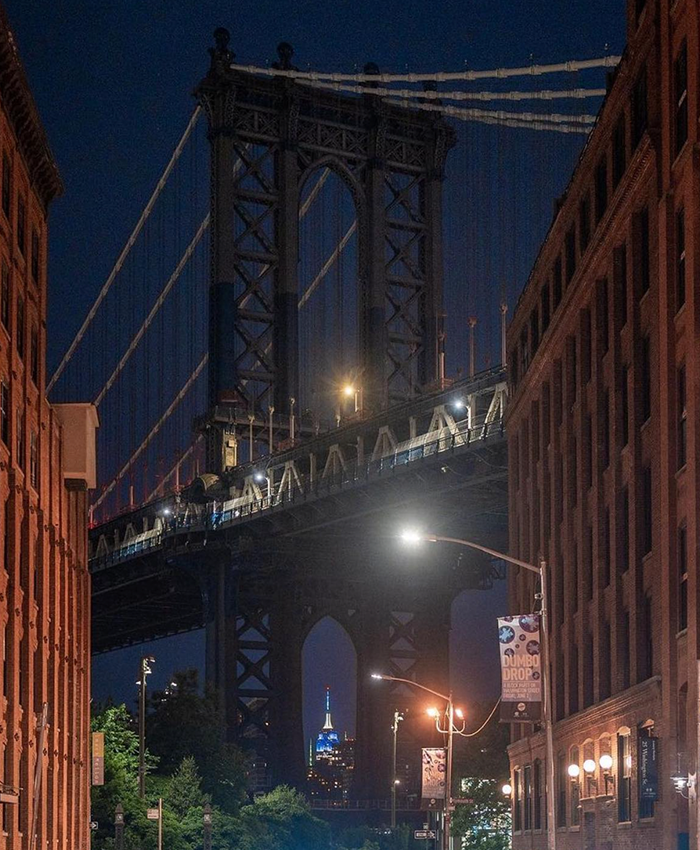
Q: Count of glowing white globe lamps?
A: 4